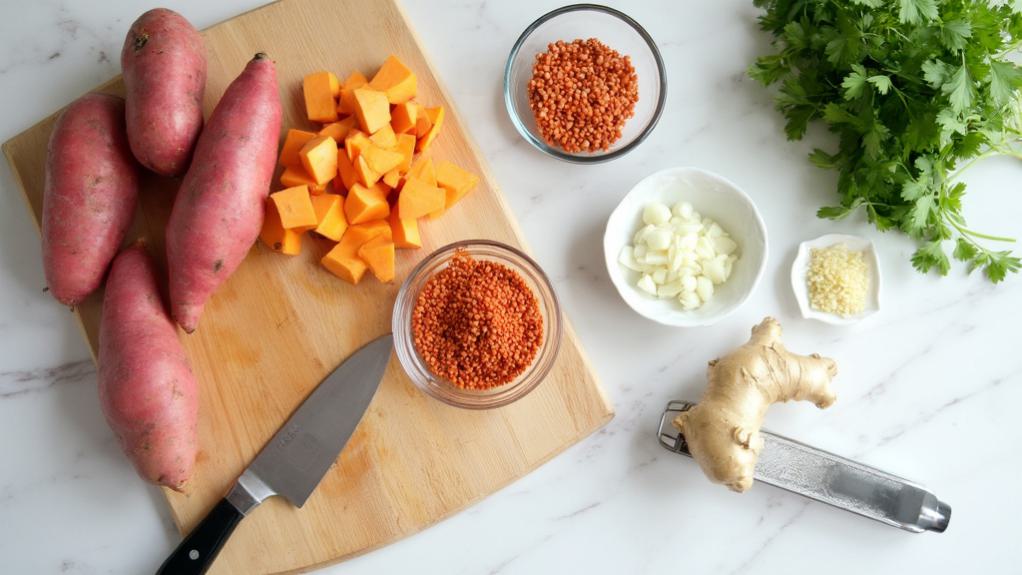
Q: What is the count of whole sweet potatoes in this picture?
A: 4